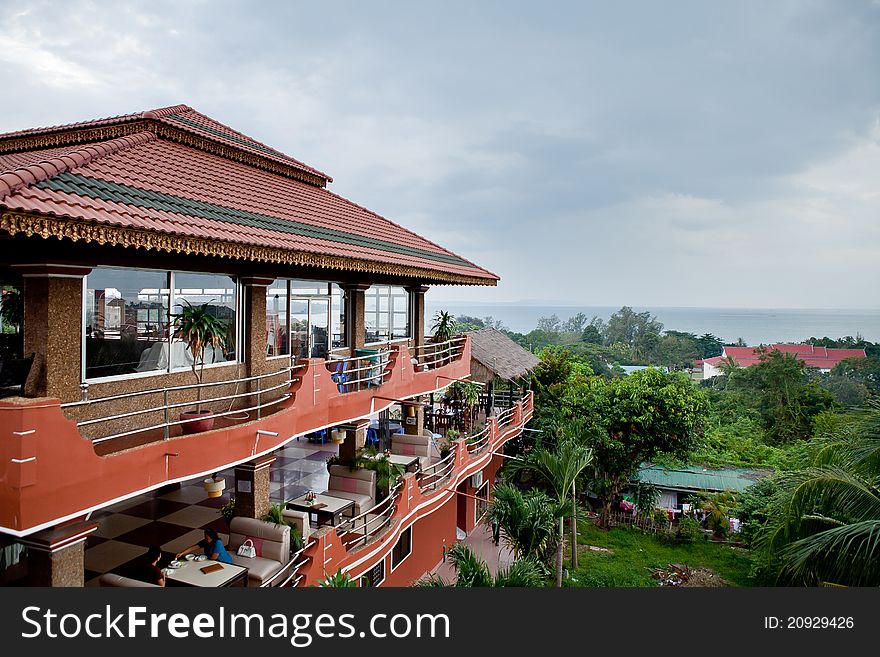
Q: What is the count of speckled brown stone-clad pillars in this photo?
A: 8